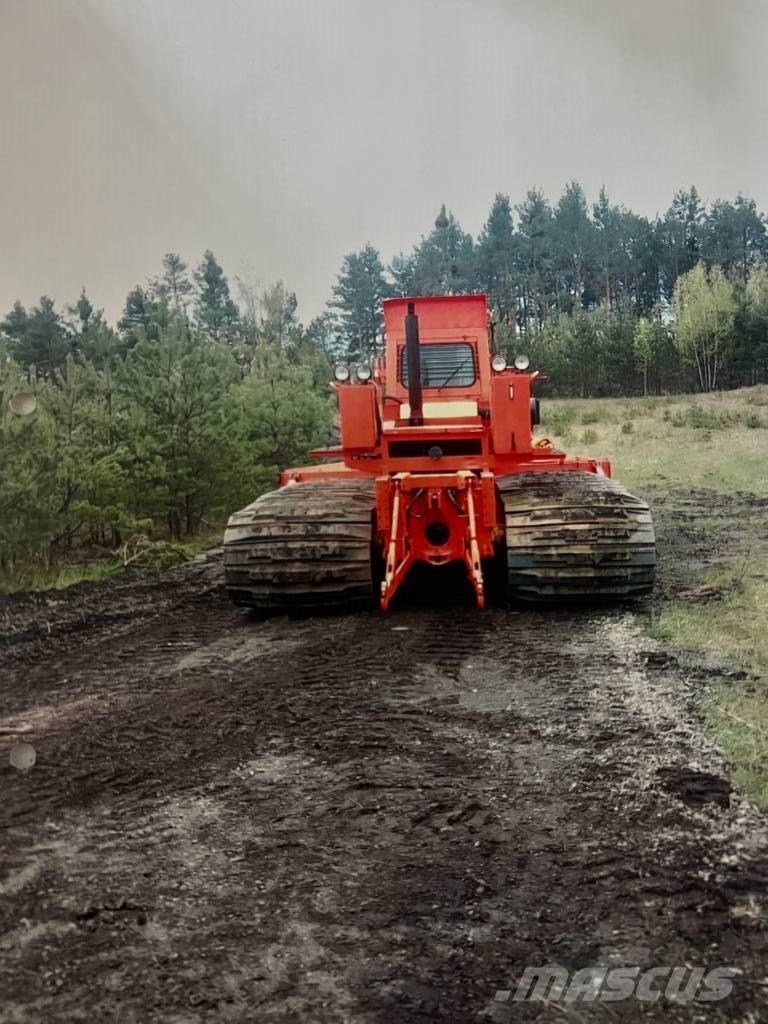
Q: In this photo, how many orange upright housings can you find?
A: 2